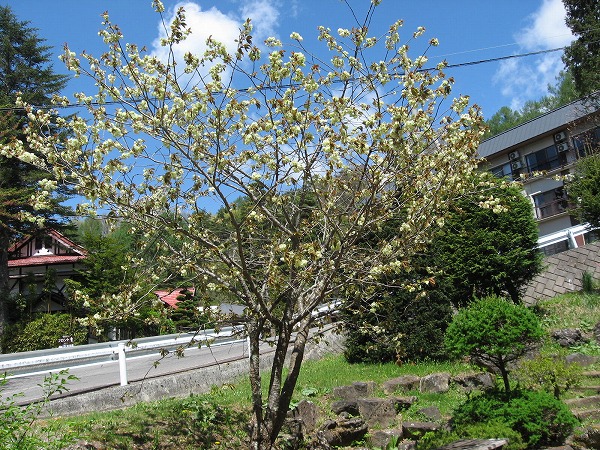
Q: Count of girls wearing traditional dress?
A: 0